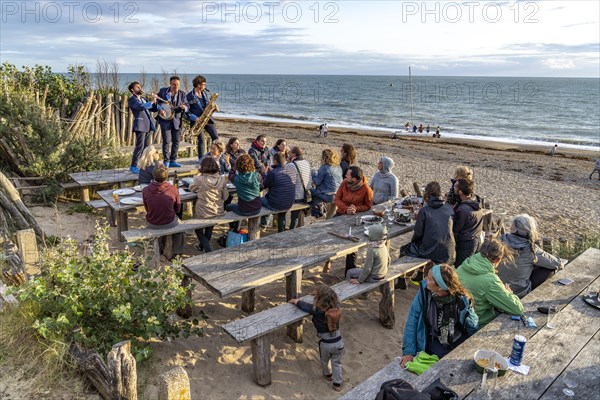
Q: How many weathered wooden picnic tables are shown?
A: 4